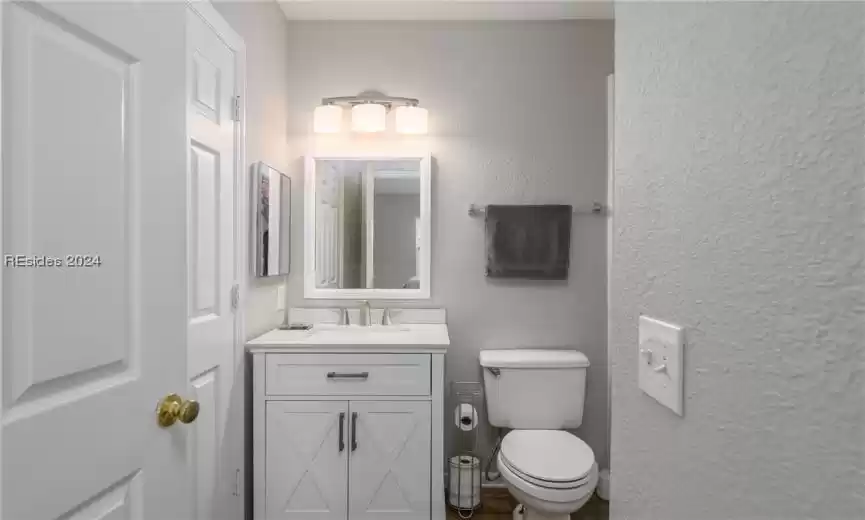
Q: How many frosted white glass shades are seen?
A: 3